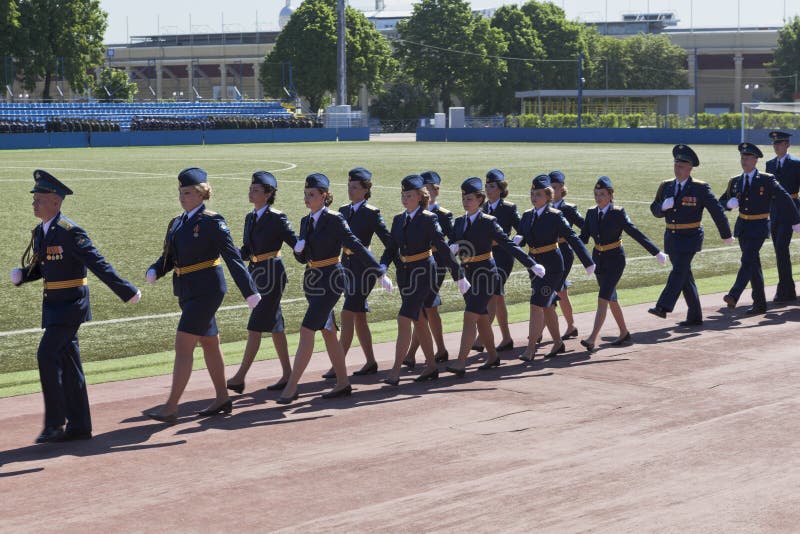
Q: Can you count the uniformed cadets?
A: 15